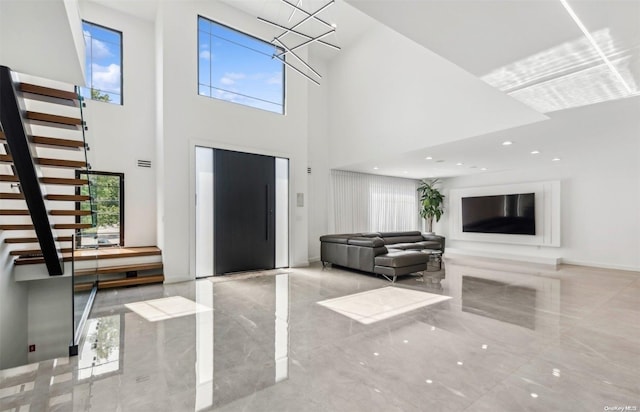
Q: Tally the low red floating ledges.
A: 0